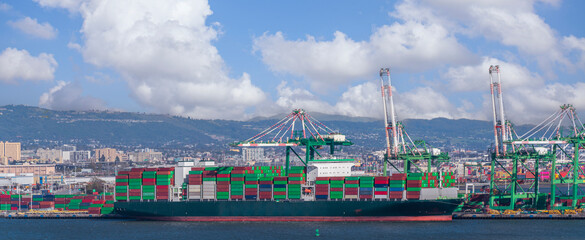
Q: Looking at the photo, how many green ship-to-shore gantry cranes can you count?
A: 4